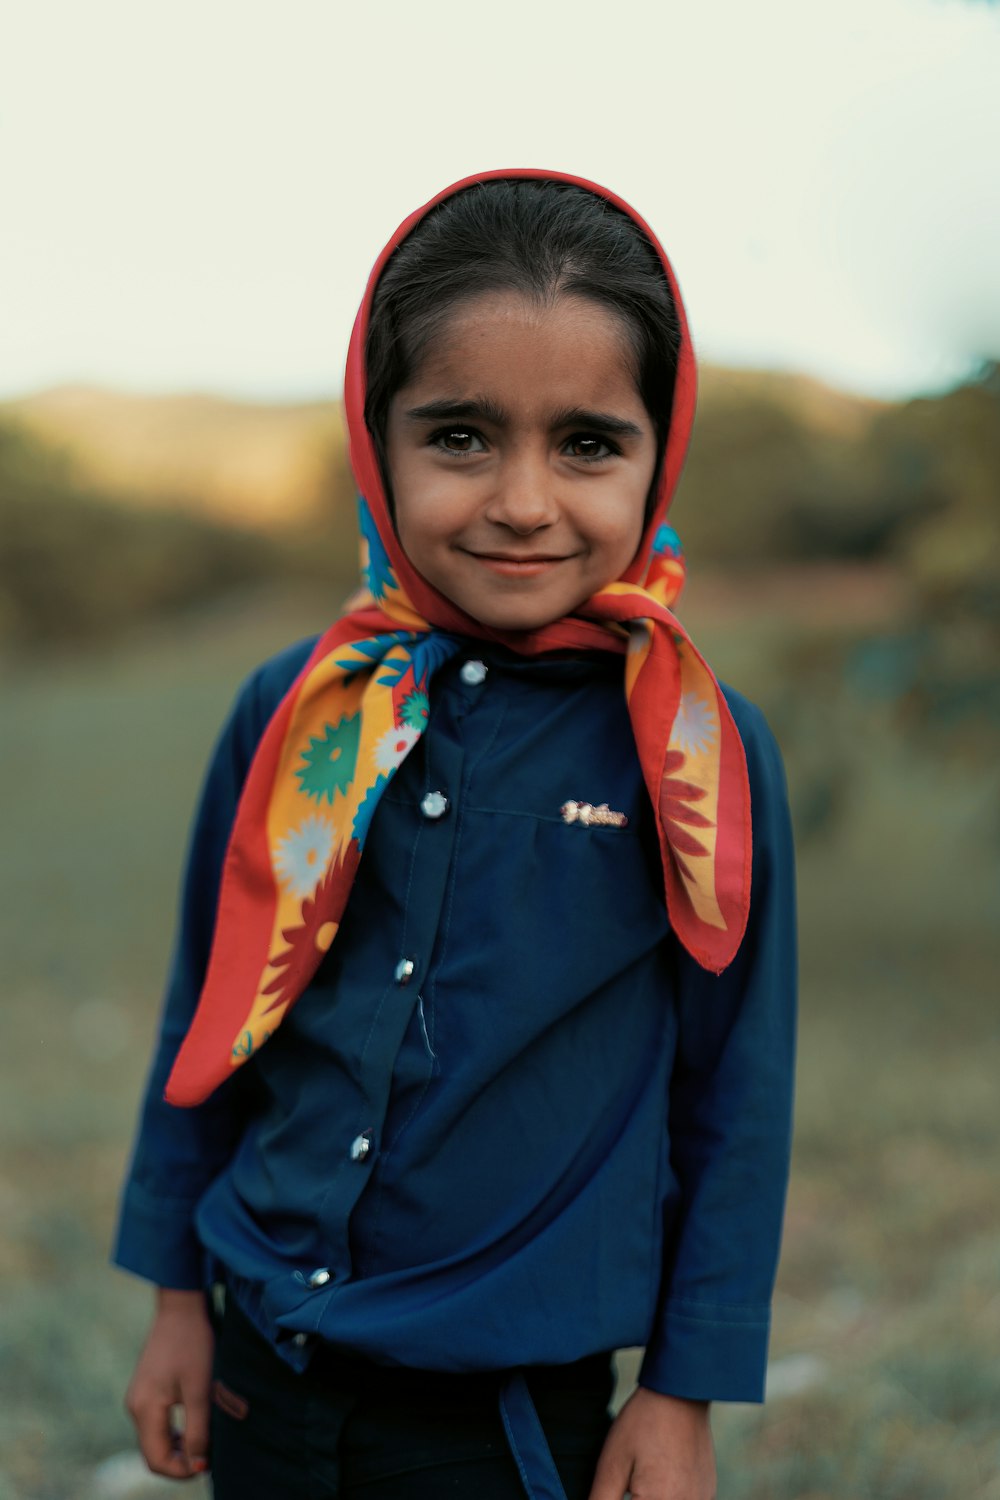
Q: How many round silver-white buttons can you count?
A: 6